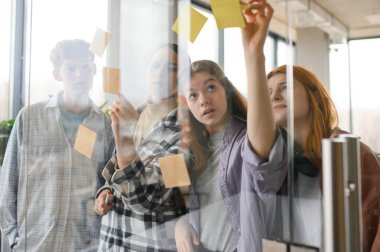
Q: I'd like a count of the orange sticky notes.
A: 4